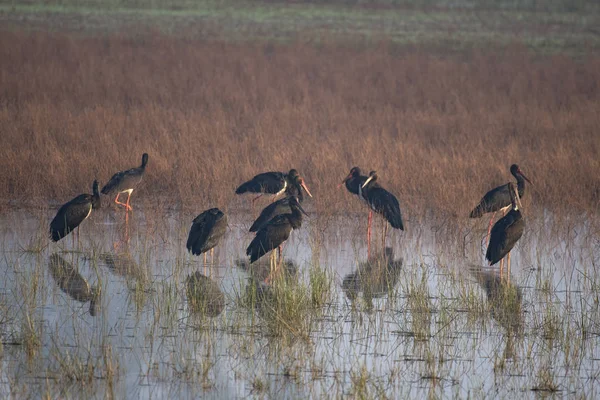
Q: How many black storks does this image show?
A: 10